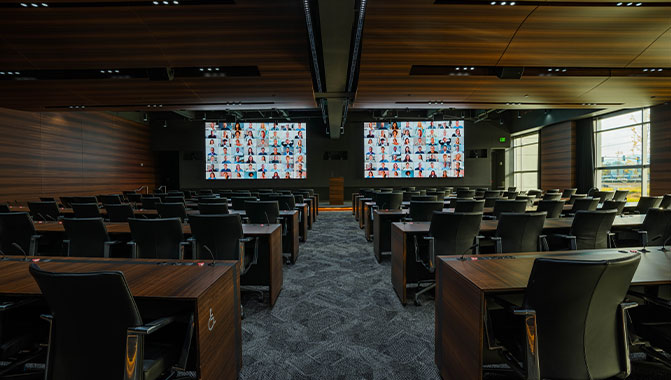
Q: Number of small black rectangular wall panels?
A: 3